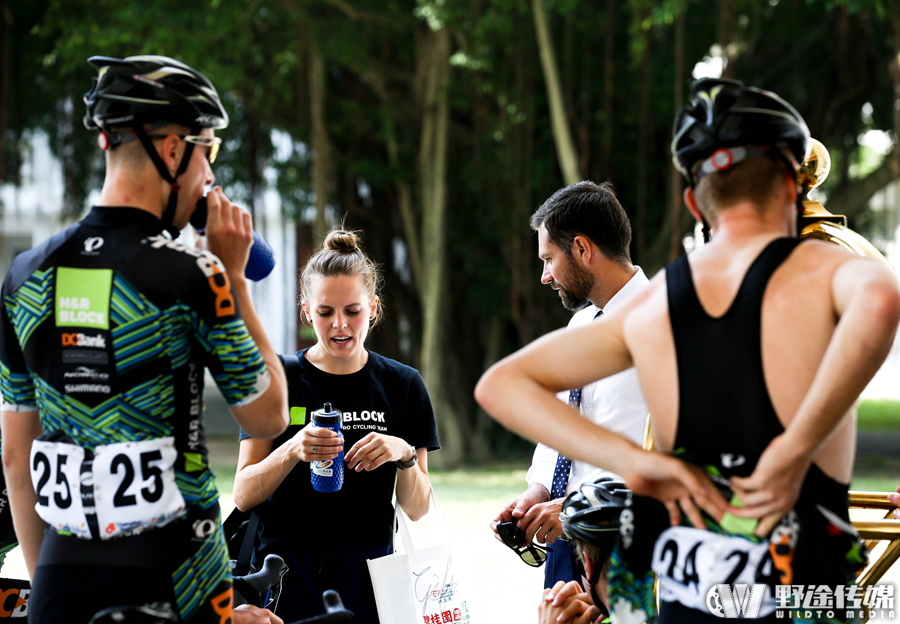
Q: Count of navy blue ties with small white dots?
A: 1